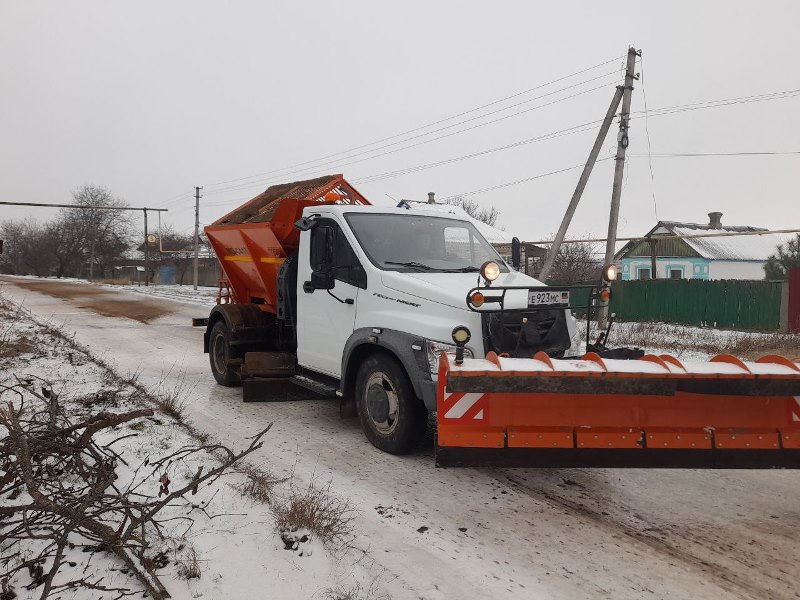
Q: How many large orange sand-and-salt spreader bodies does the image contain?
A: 1